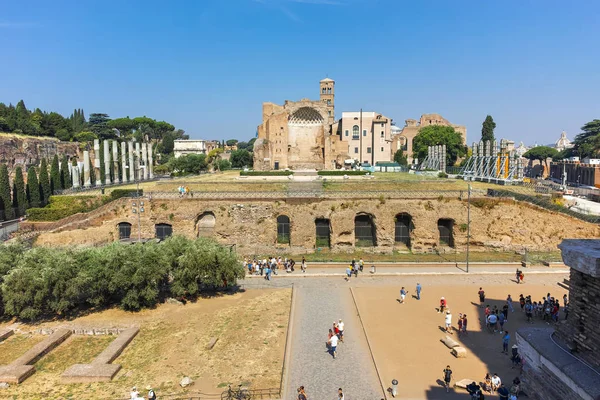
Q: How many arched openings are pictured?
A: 8